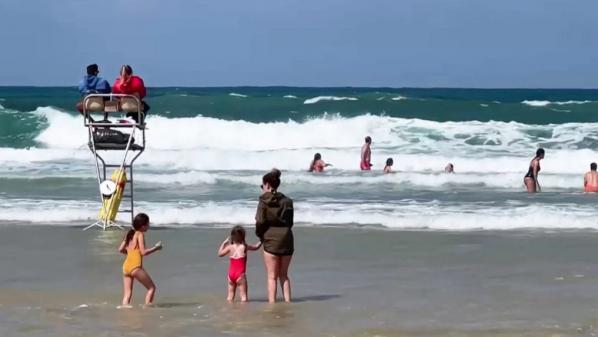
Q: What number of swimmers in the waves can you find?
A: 6